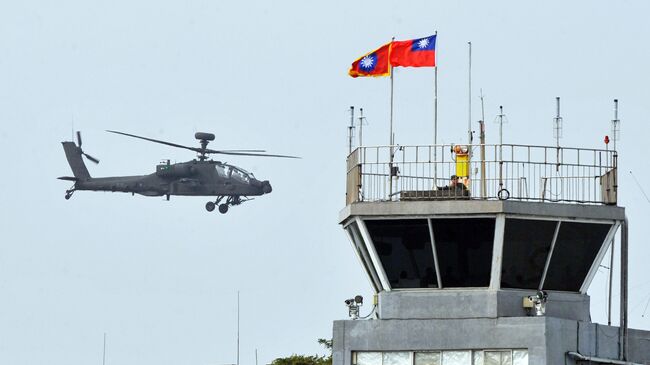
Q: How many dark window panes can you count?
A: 4